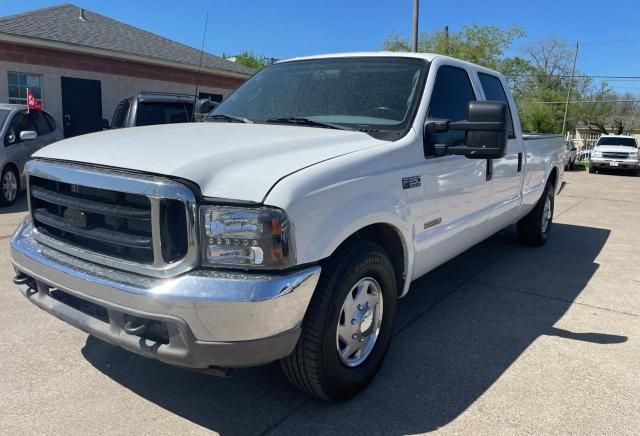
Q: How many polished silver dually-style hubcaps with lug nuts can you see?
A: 2